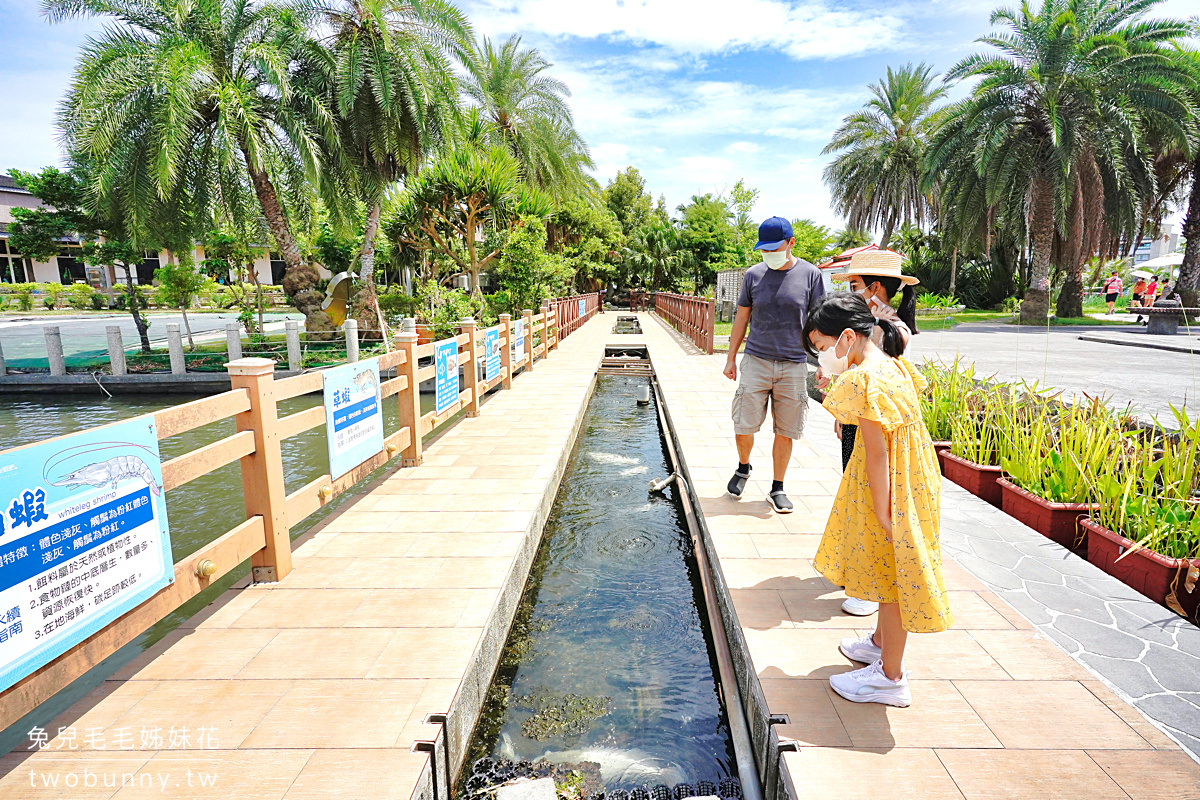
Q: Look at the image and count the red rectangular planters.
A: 4